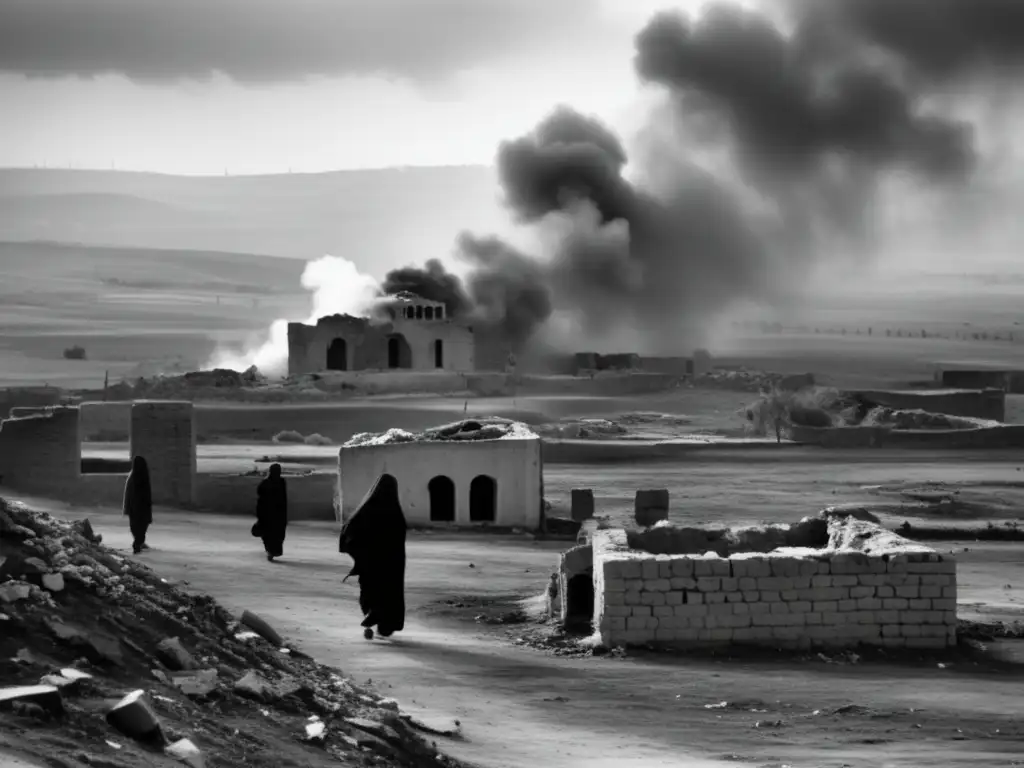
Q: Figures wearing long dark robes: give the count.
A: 3